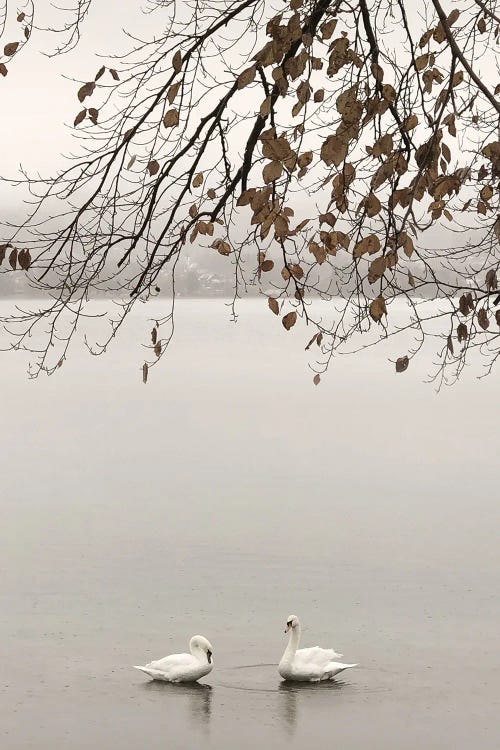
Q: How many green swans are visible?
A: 0